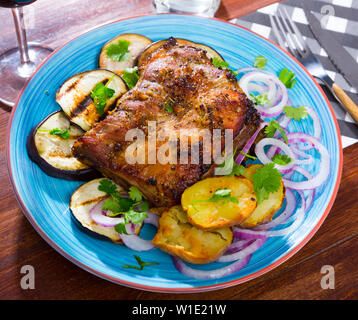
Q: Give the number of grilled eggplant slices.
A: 5